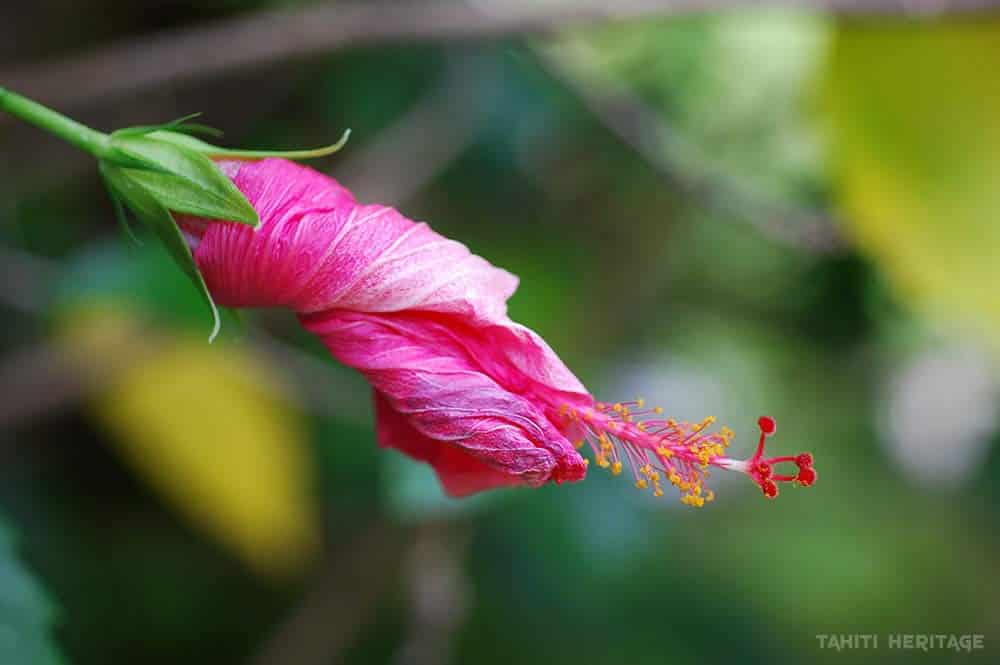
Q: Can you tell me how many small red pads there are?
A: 5